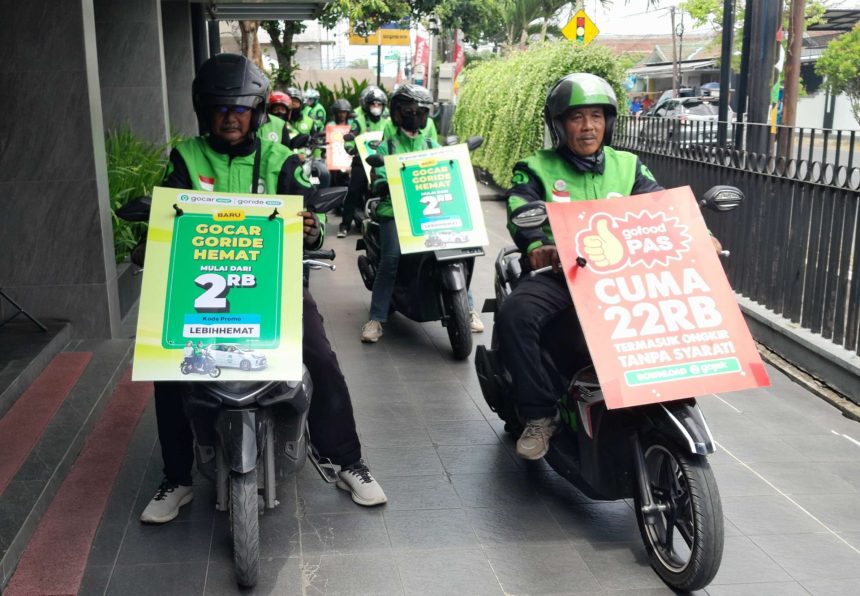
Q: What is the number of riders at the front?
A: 2